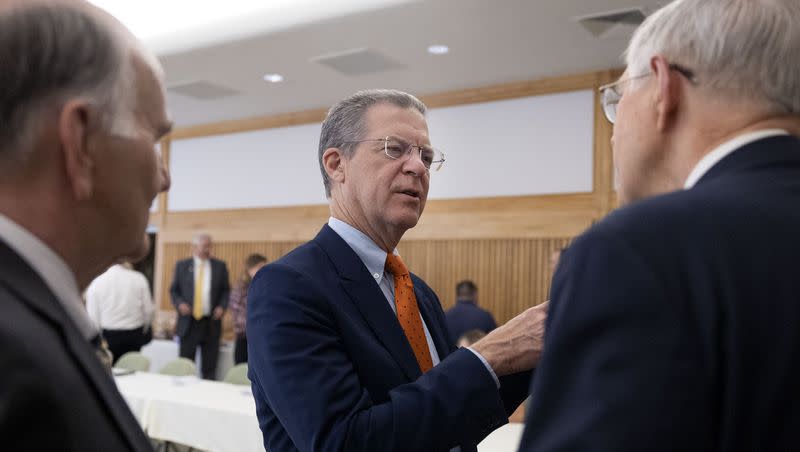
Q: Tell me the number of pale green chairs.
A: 3